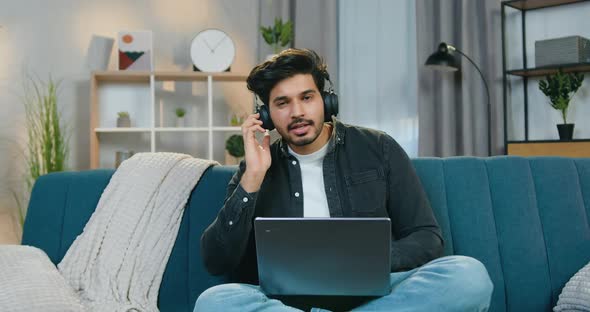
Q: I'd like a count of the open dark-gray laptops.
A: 1